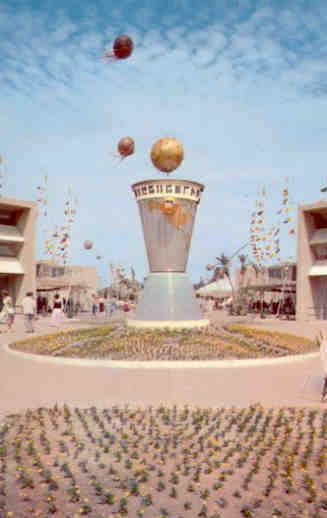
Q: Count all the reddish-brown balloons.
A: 2